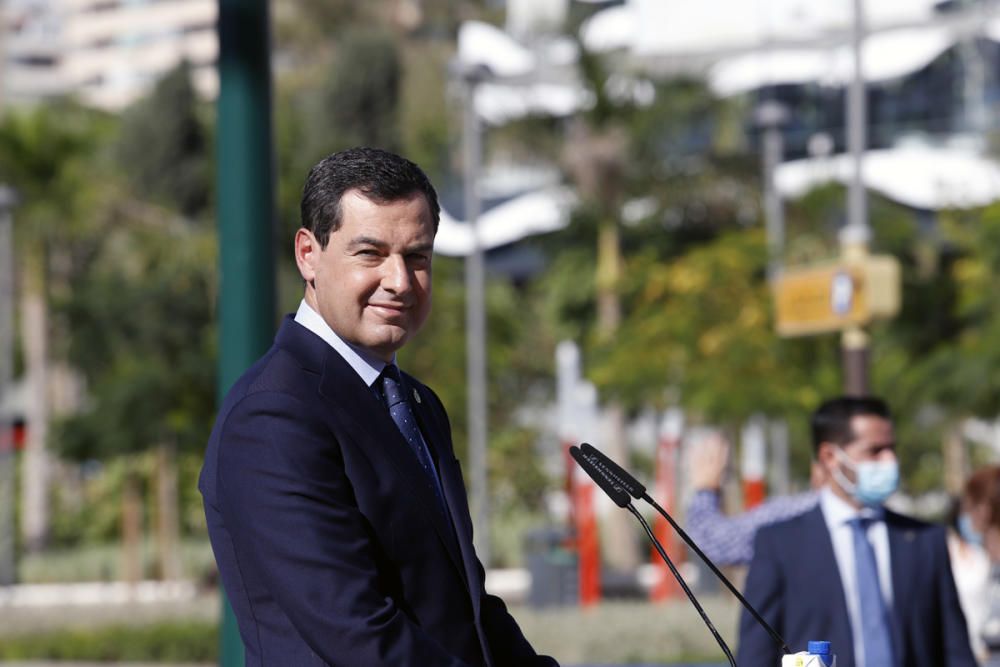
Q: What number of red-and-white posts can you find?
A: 4